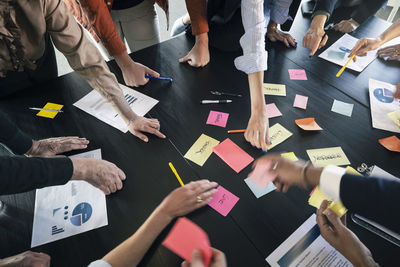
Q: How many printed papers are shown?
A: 5